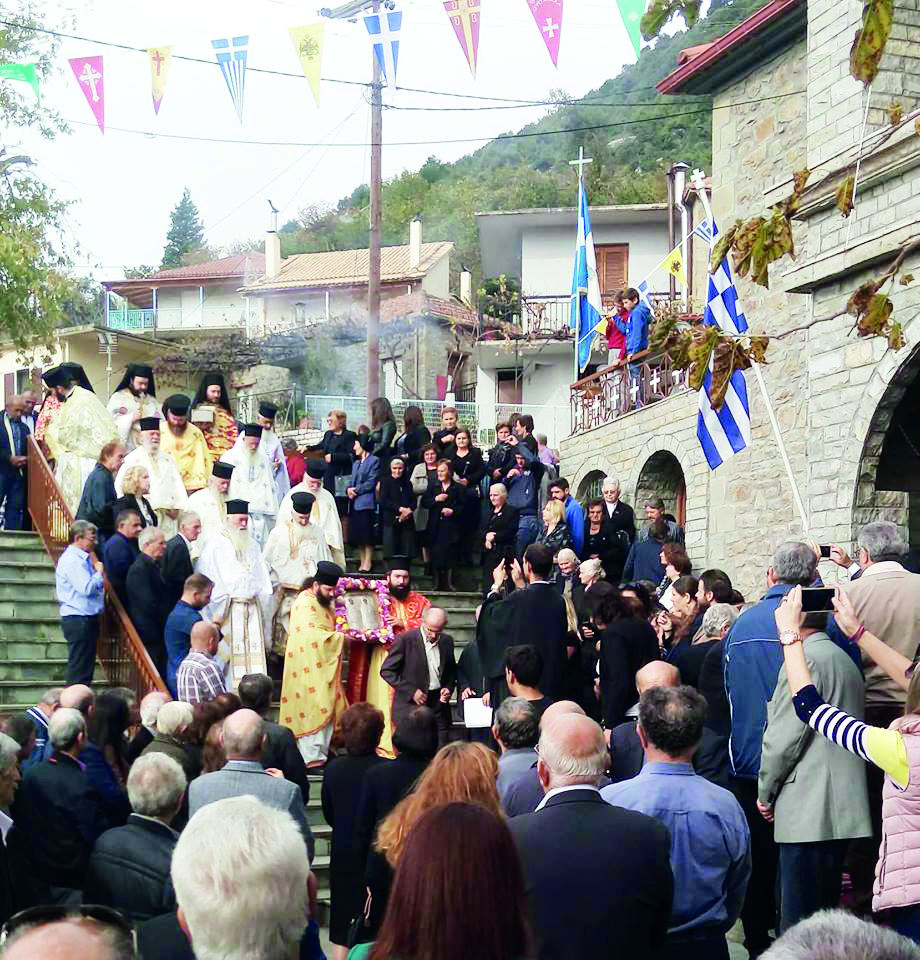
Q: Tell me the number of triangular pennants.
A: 13